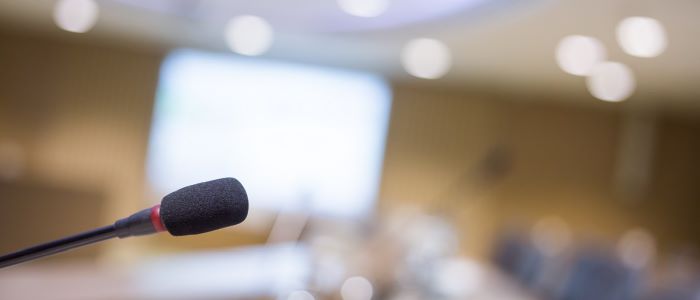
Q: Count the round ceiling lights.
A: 7